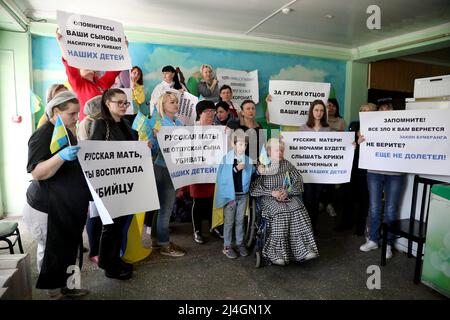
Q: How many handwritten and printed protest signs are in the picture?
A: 8